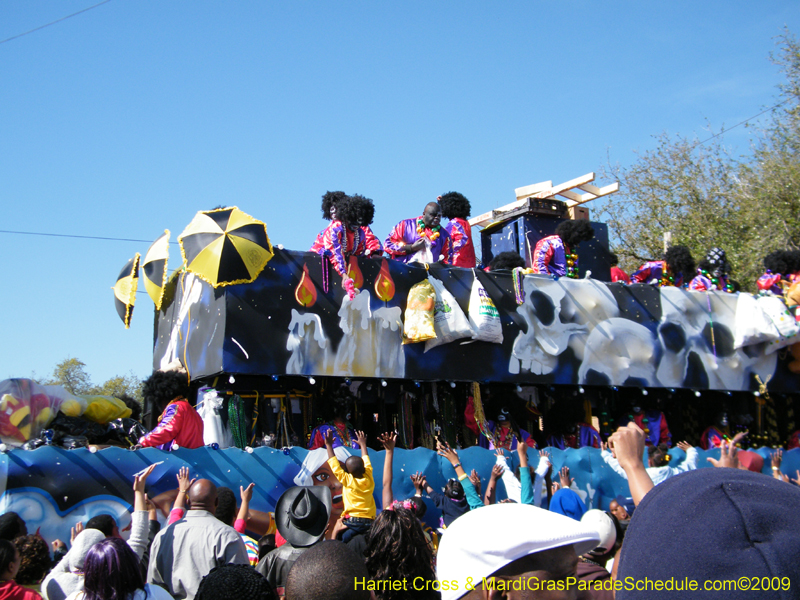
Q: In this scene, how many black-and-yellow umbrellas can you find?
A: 3